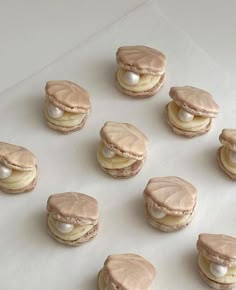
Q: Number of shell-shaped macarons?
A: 10